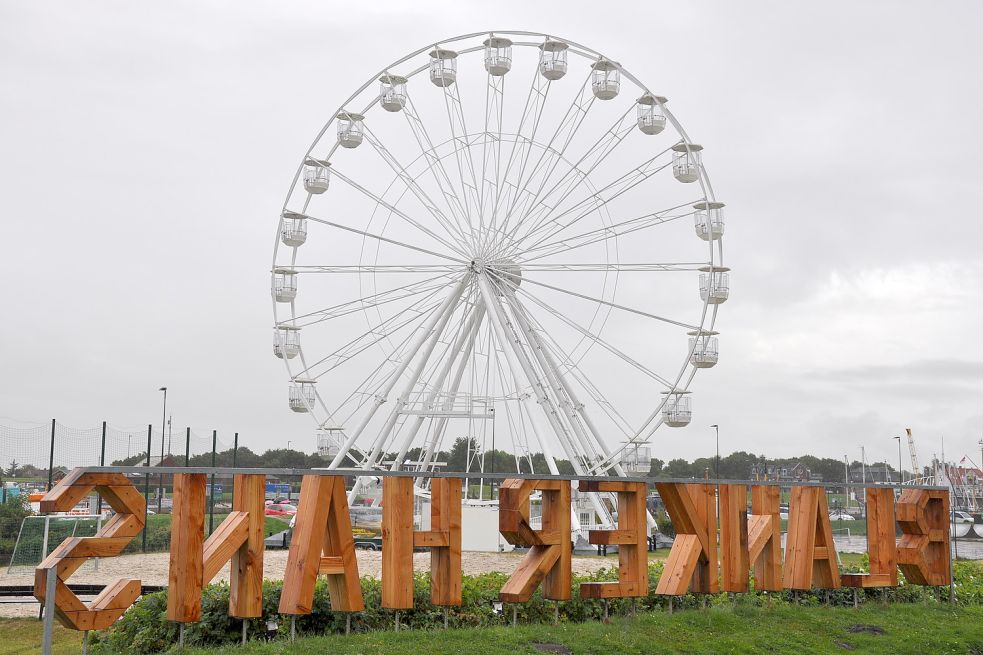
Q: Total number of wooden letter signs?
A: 11